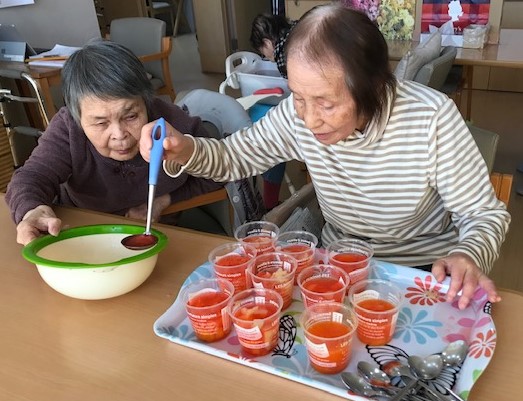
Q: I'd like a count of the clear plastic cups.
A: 10